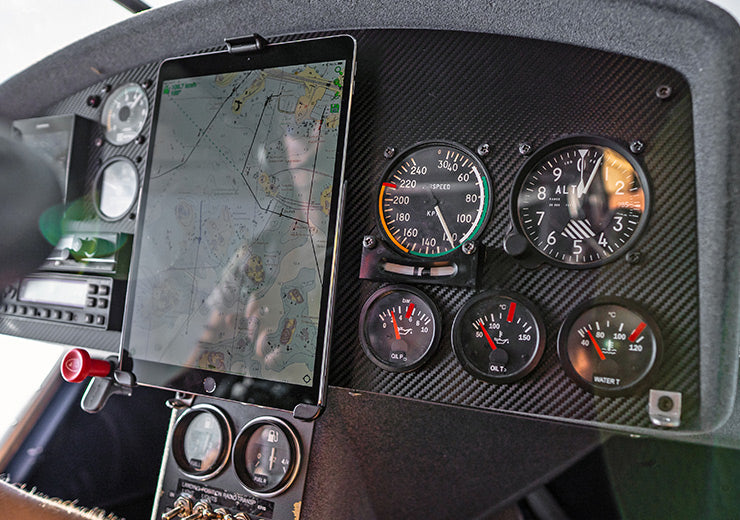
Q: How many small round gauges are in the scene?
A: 7